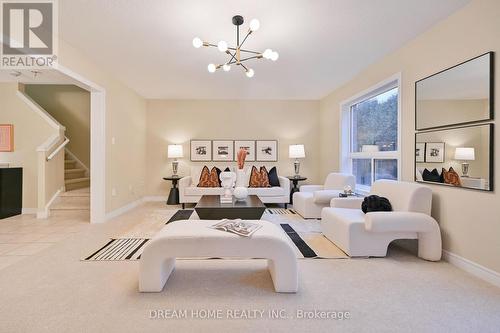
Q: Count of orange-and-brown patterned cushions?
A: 2